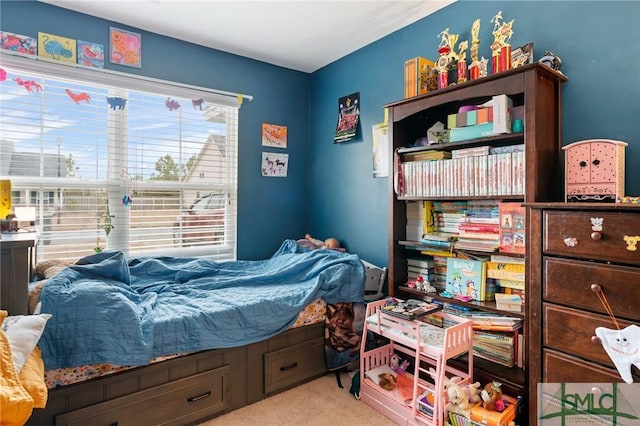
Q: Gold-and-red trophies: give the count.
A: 5